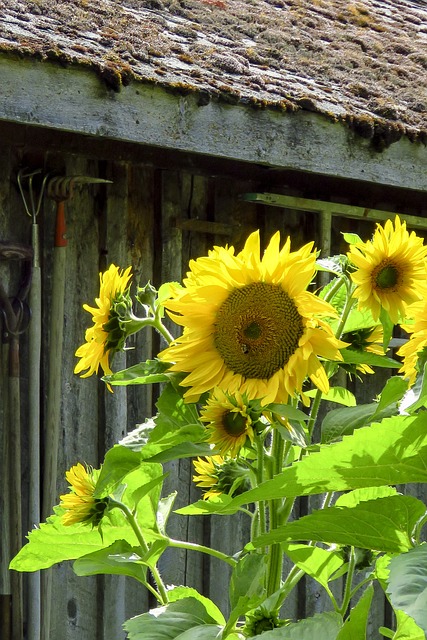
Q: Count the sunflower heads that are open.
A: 8